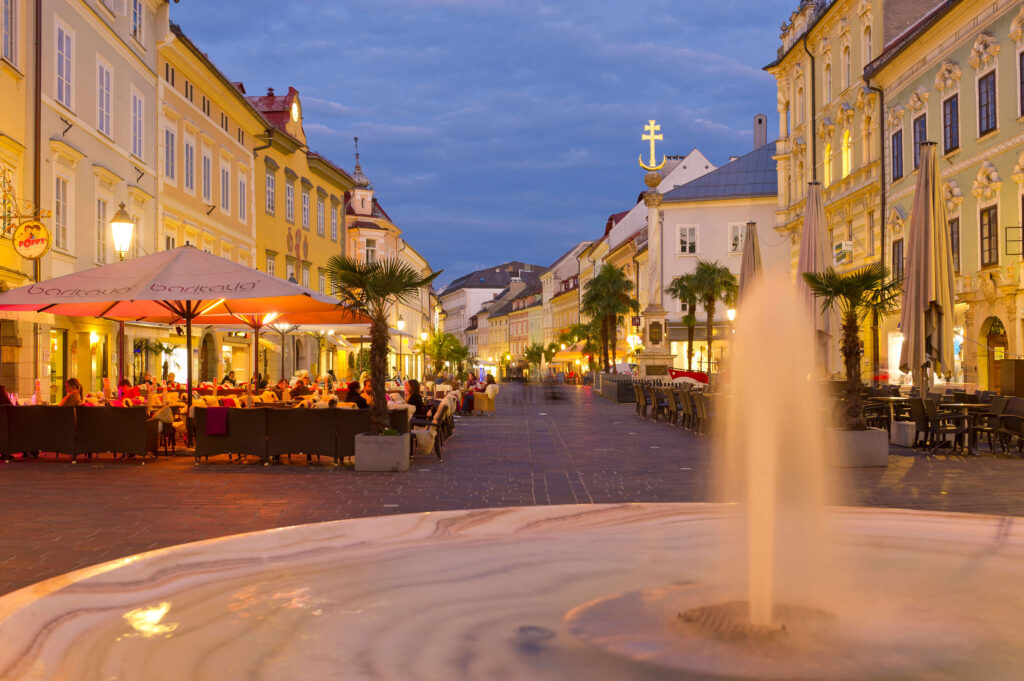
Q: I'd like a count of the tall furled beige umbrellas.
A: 3